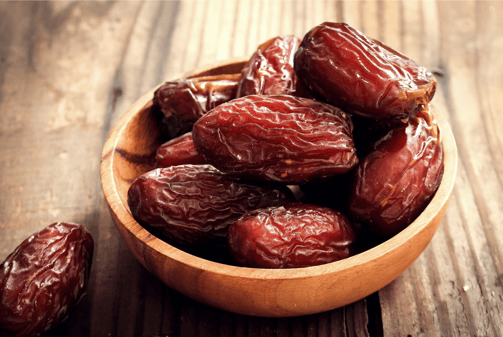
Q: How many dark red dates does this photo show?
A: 9